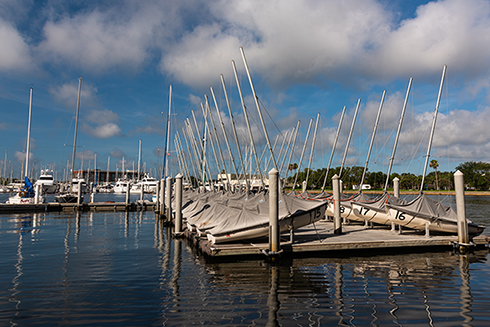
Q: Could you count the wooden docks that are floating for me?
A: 2